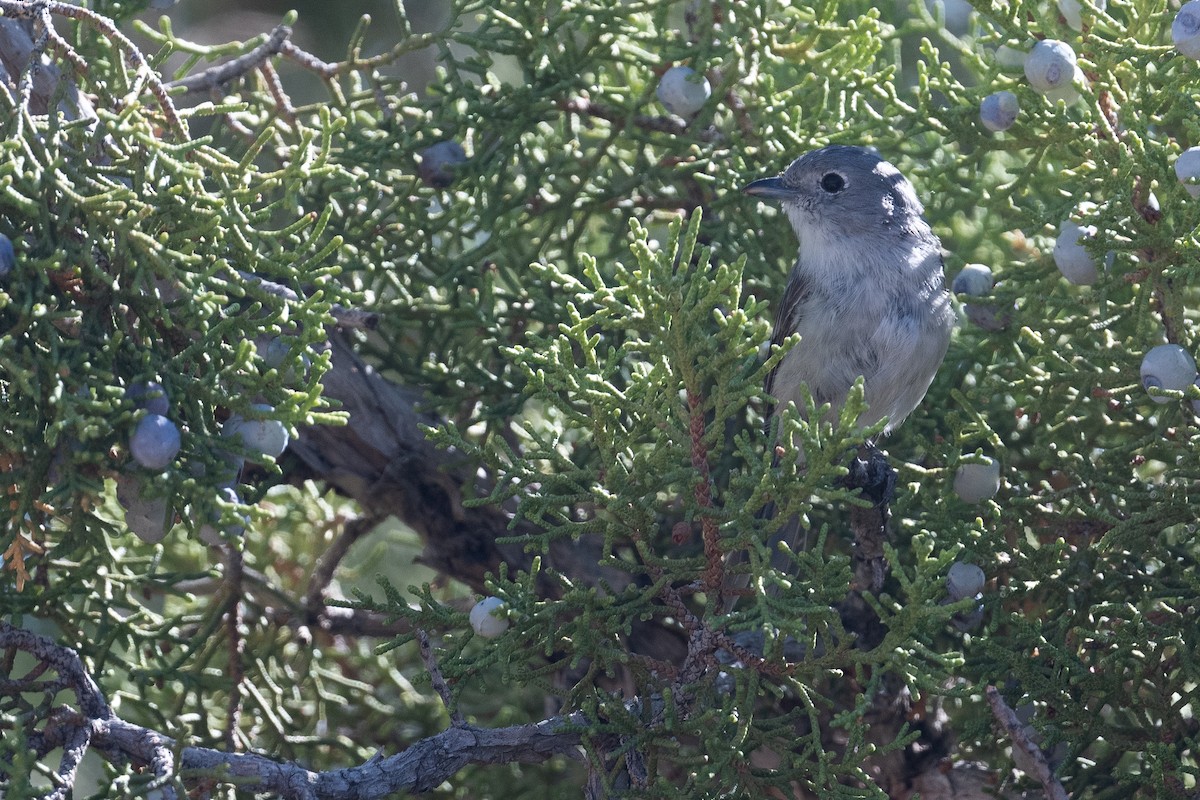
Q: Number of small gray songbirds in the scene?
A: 1